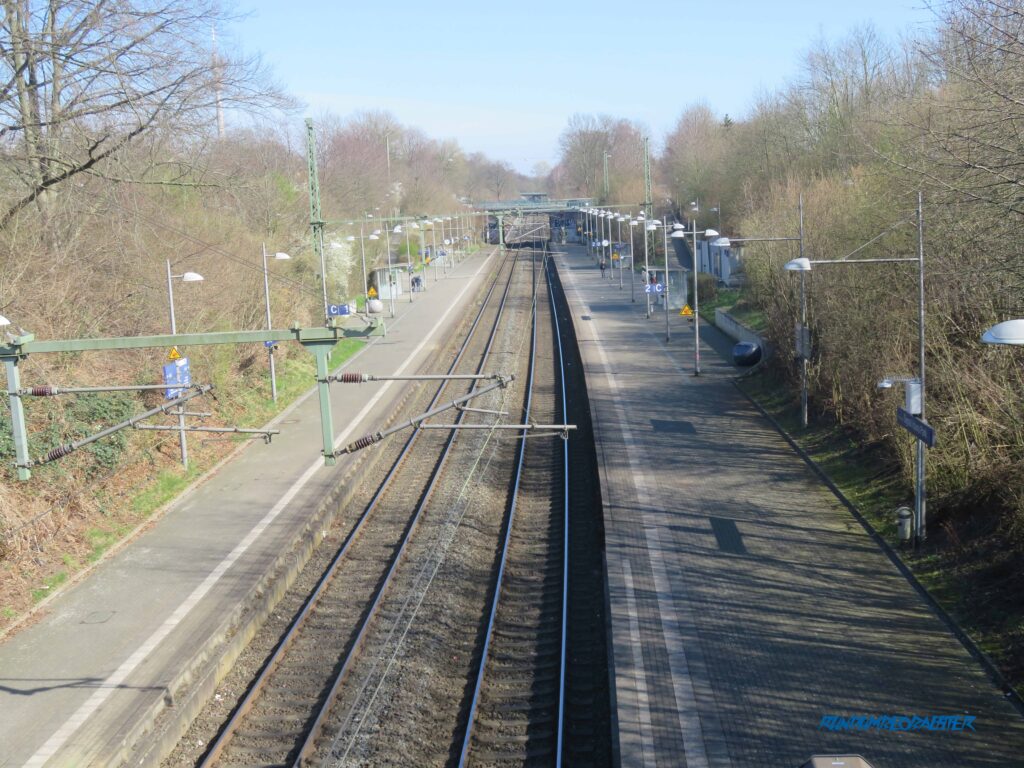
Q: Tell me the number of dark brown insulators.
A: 4